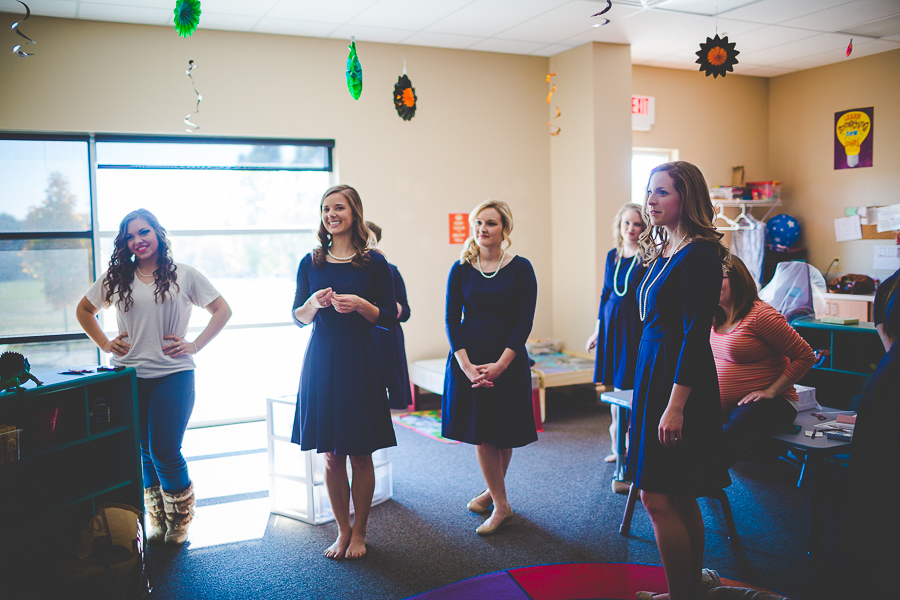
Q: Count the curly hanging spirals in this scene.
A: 4